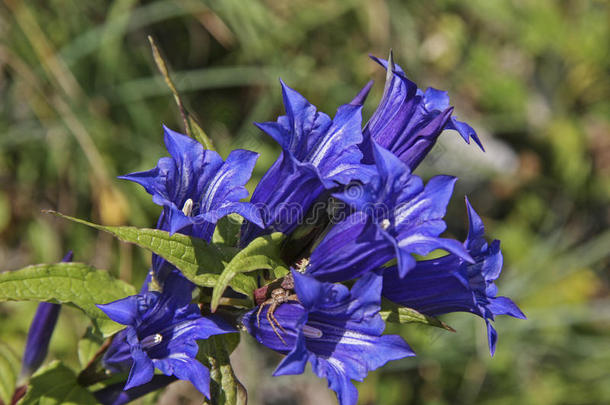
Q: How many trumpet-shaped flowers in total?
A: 7